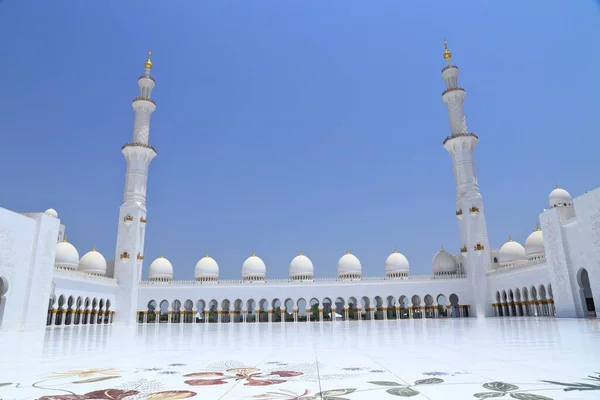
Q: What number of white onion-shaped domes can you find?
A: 13